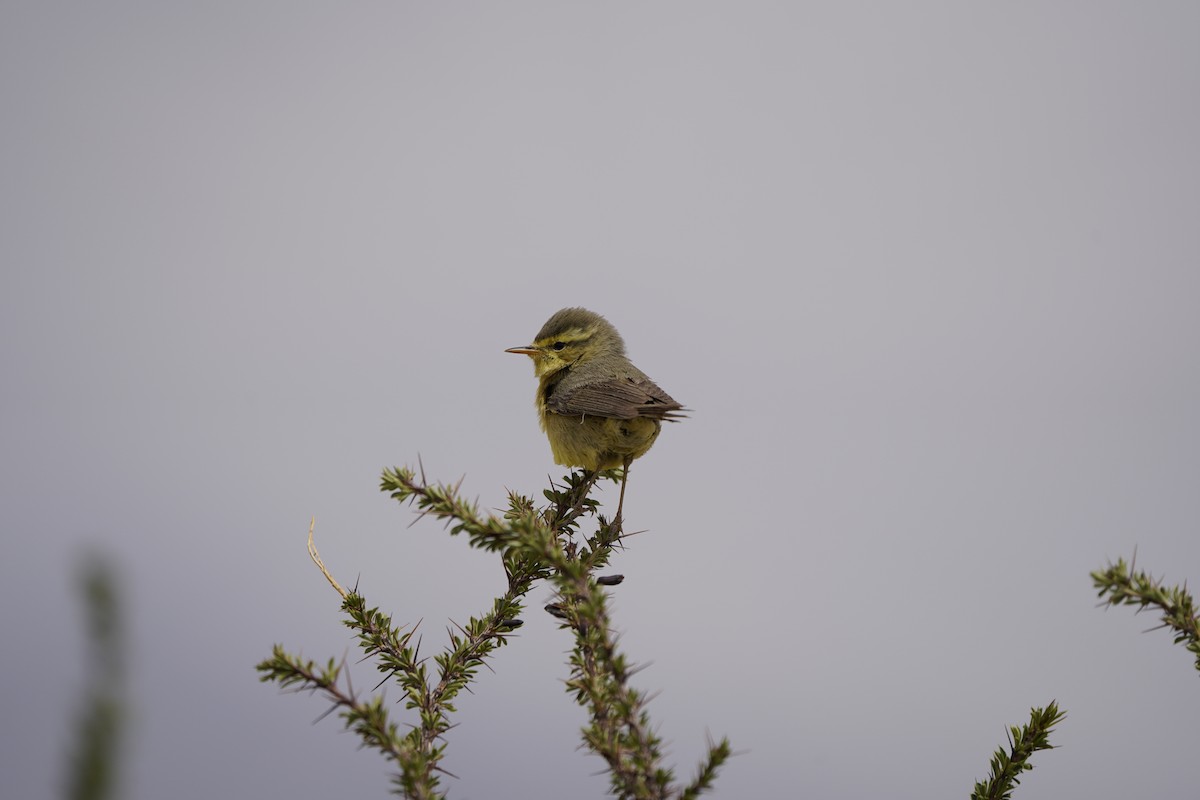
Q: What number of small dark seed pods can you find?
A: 3